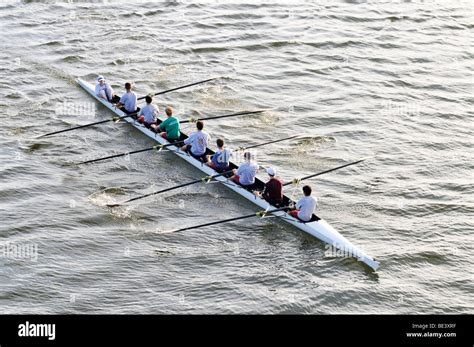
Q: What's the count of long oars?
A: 8